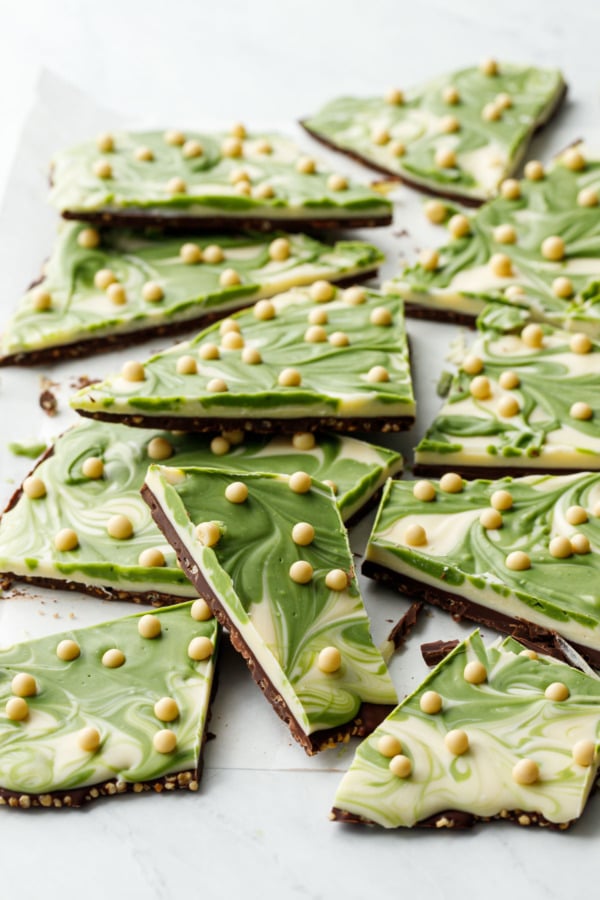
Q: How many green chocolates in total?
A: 11